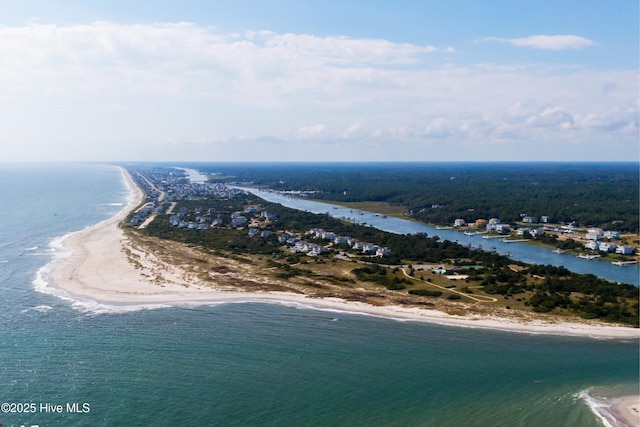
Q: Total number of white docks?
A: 7